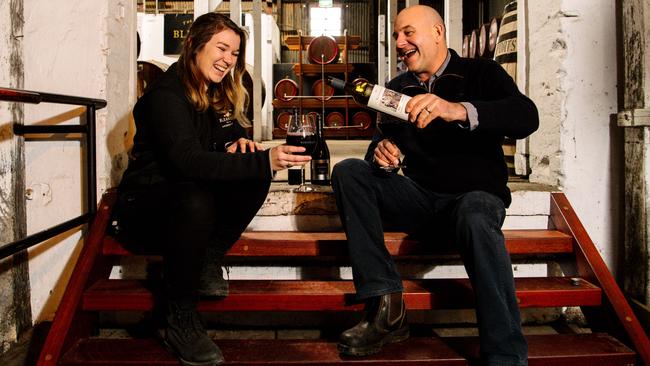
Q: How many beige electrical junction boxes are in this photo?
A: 0